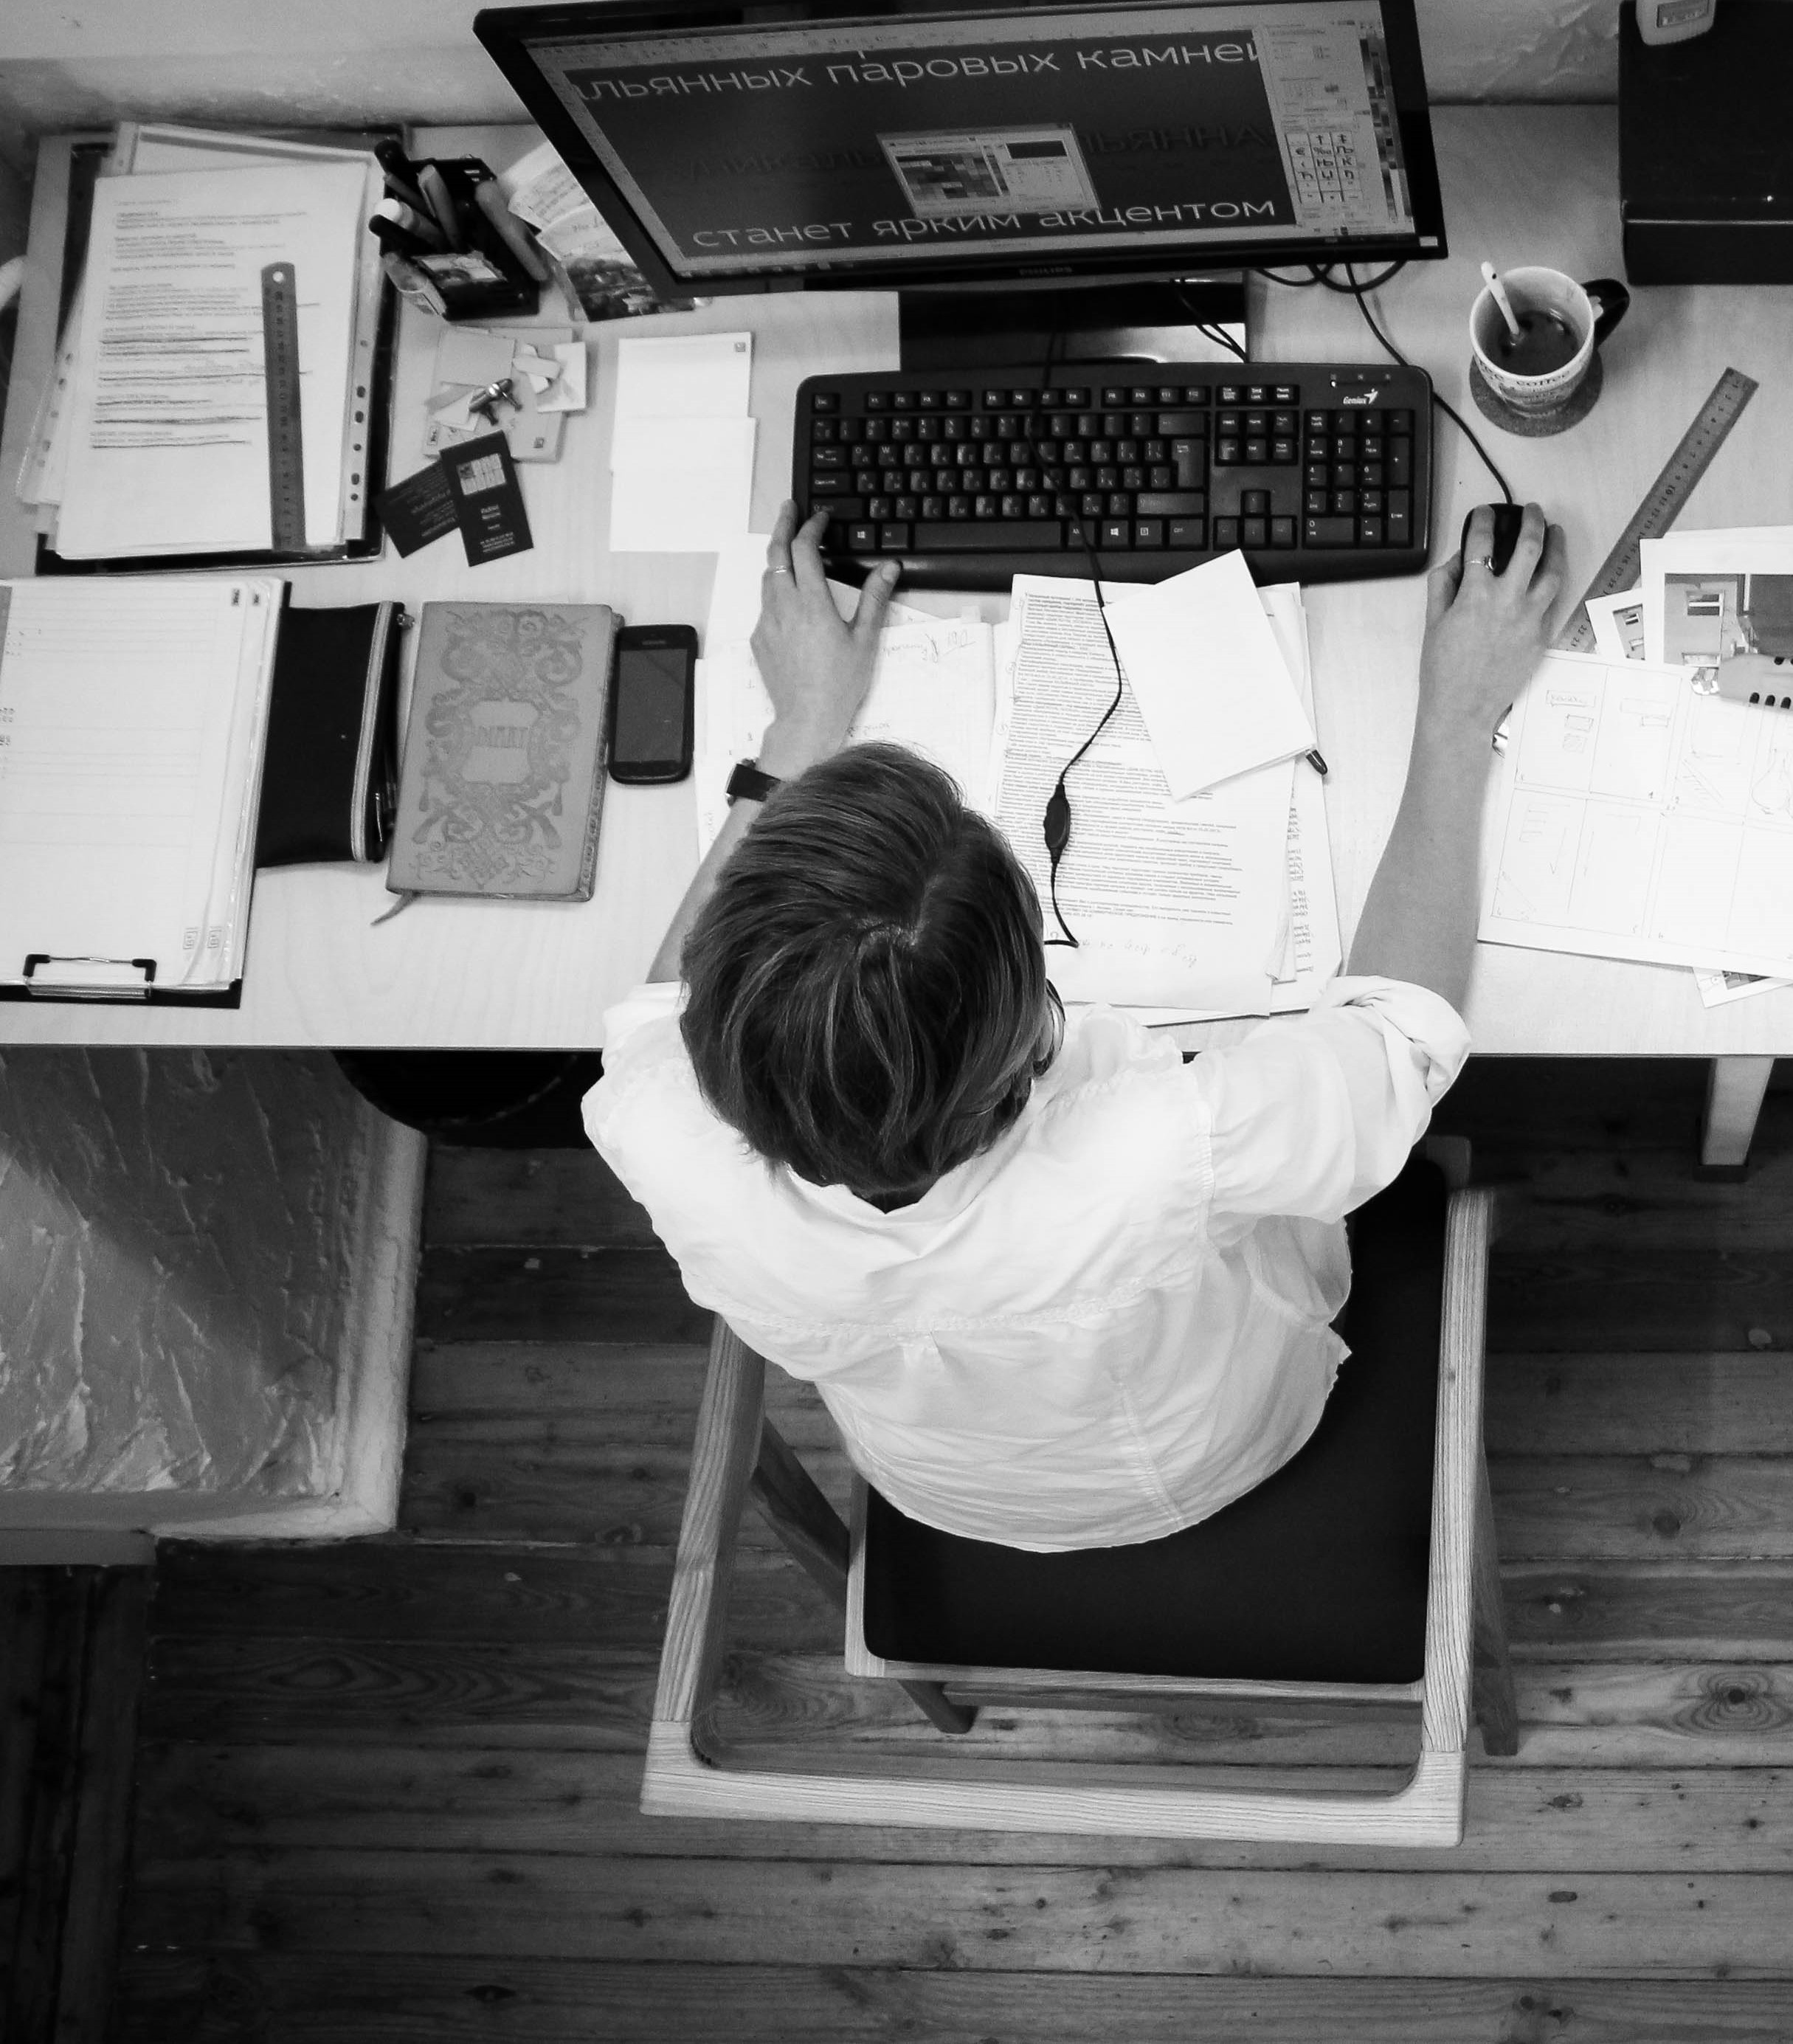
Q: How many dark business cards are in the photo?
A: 2